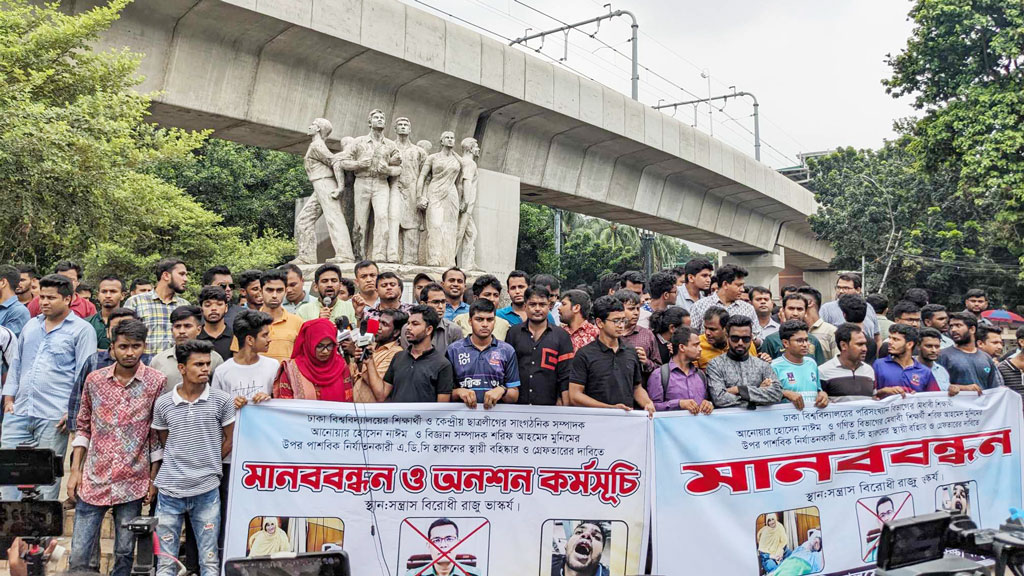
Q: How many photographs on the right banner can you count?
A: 3